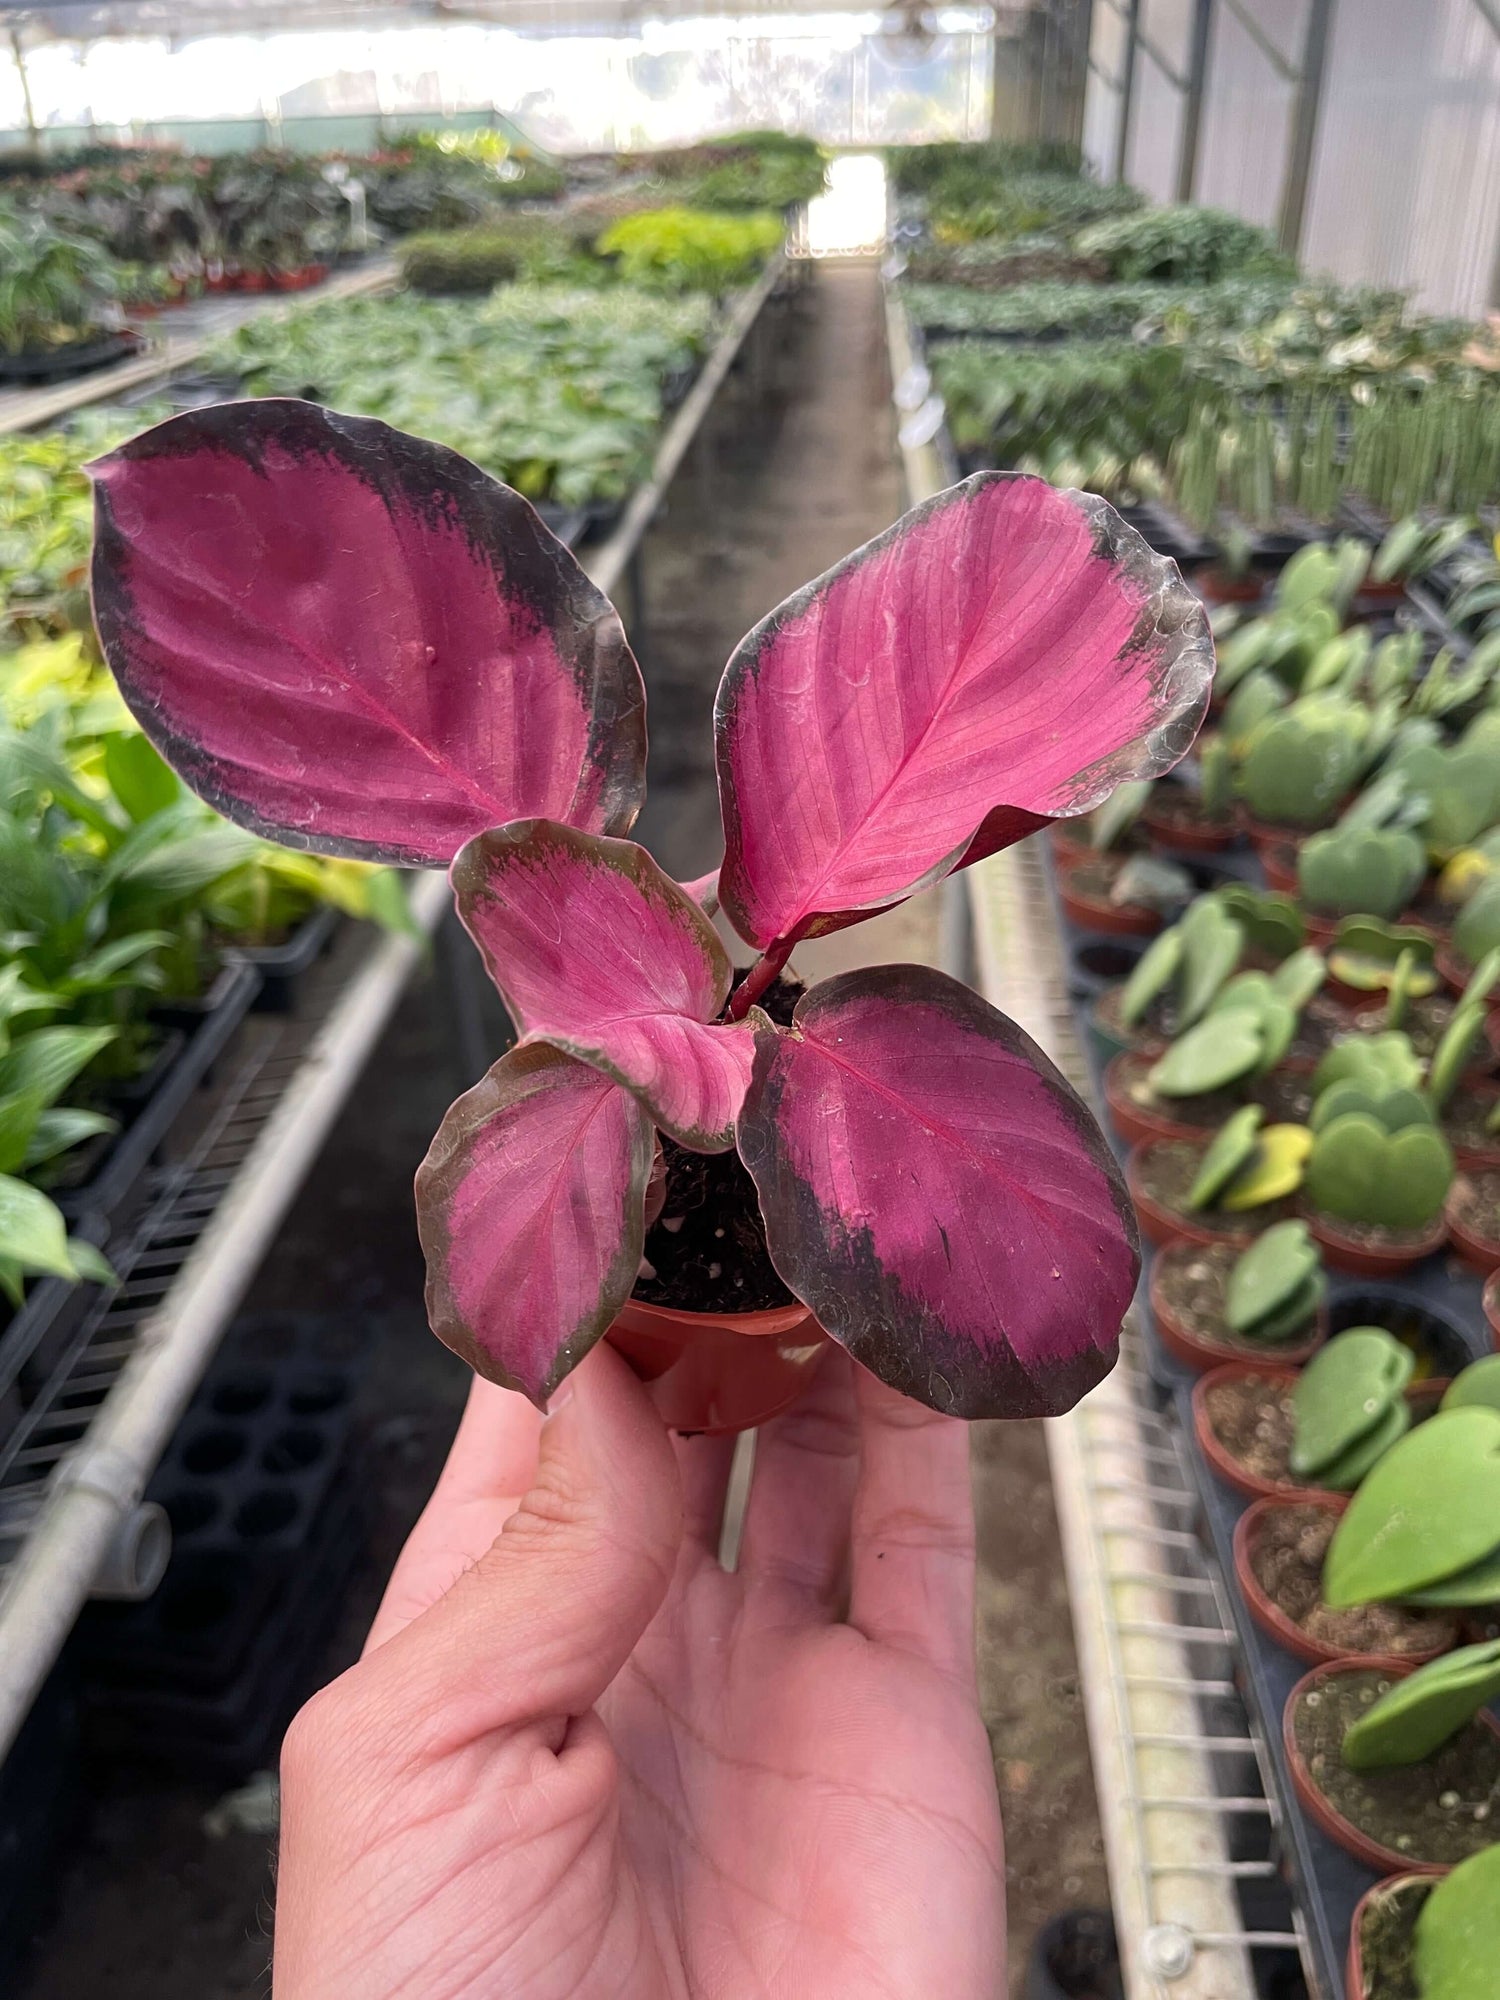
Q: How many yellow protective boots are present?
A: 0